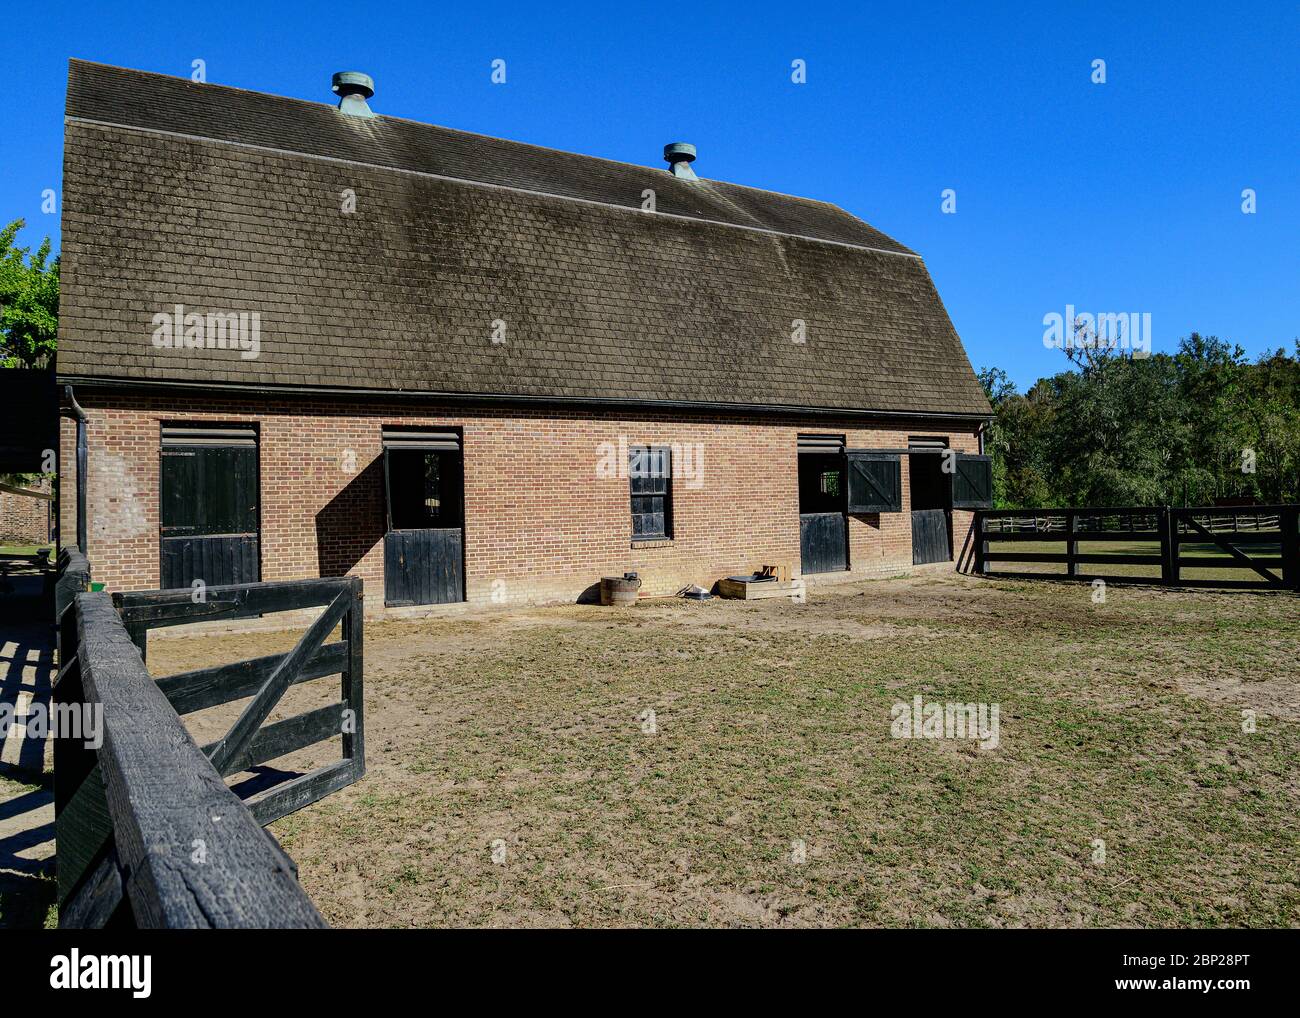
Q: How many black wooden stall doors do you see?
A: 4